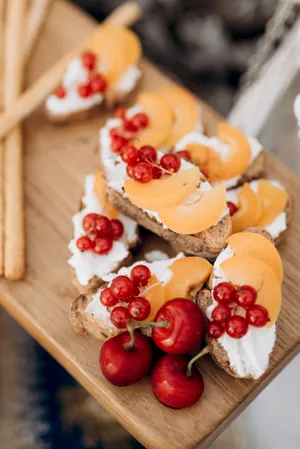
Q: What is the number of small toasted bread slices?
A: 8